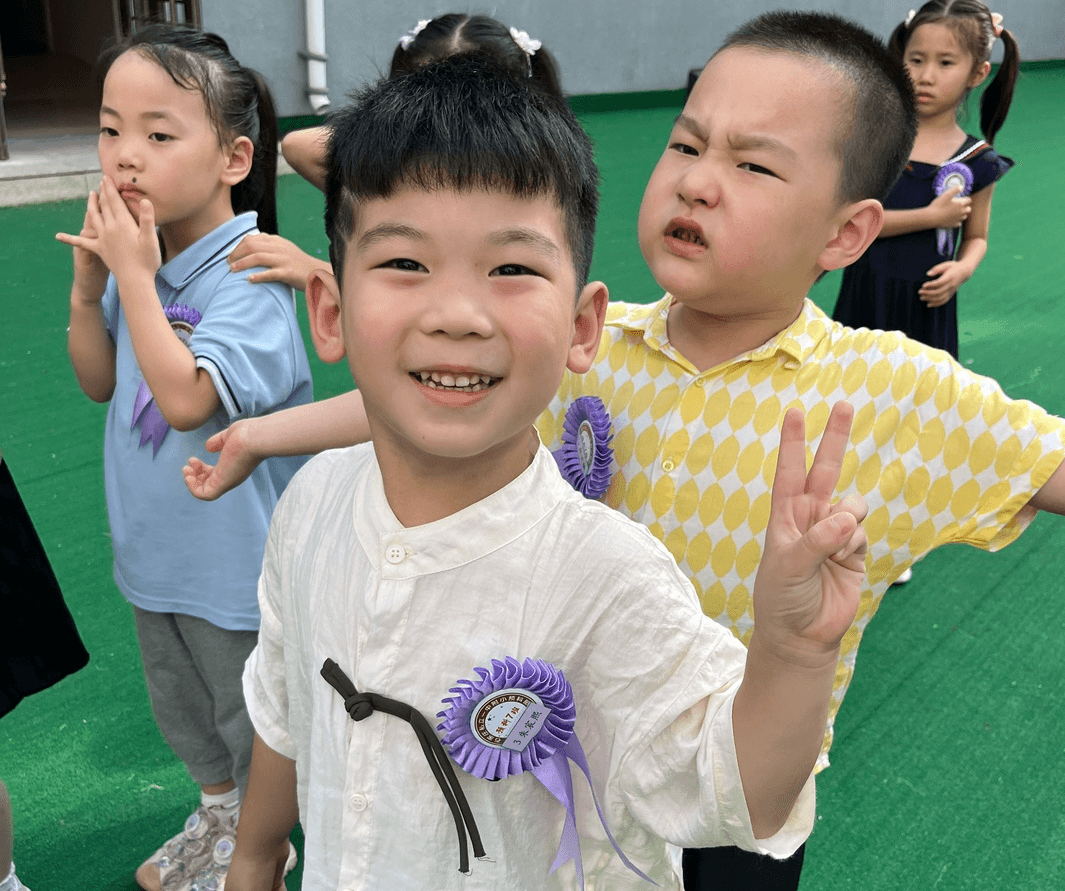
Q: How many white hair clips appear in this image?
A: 4